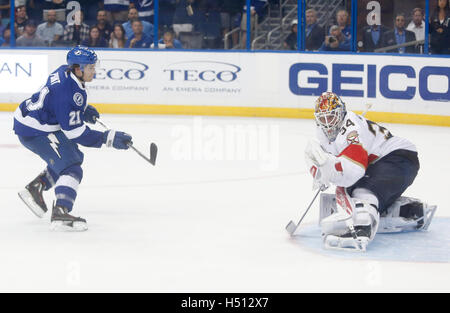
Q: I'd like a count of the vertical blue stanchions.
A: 6